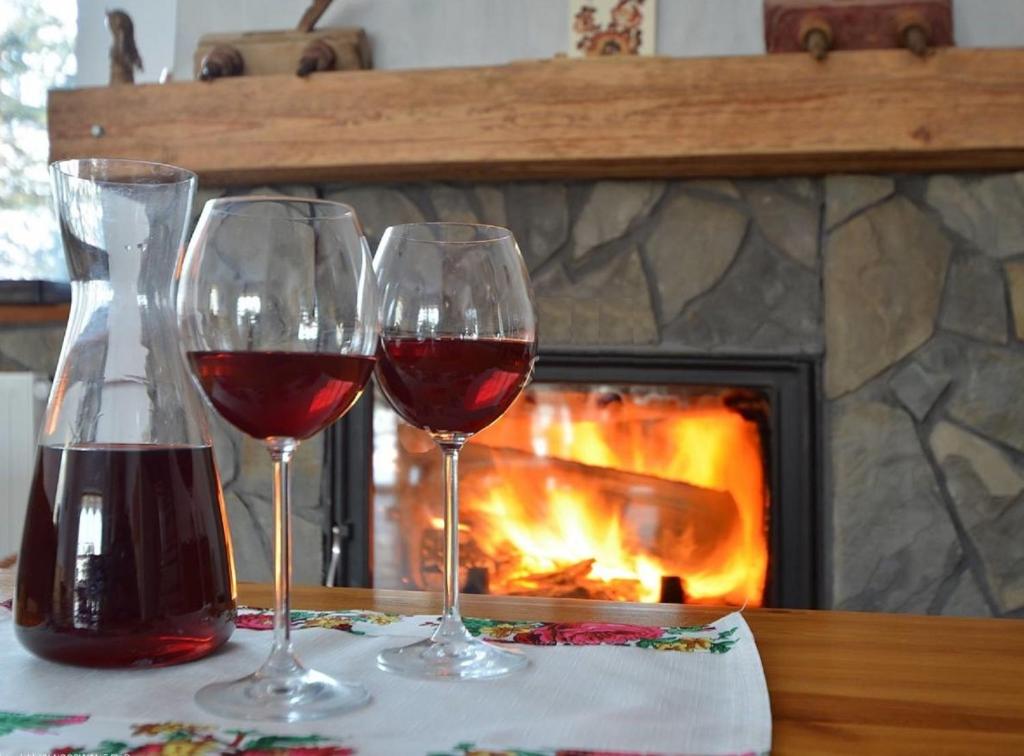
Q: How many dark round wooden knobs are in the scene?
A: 4